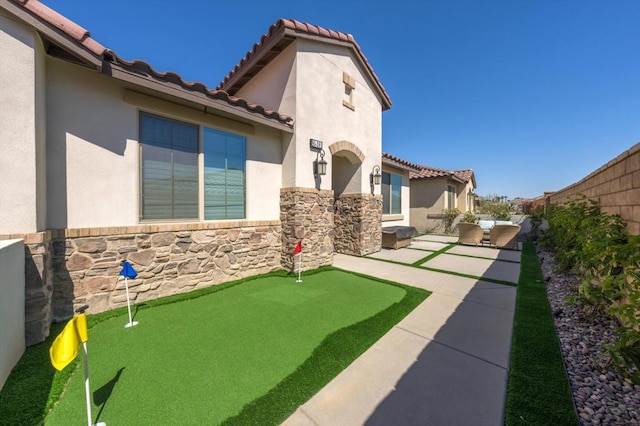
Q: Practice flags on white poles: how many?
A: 3